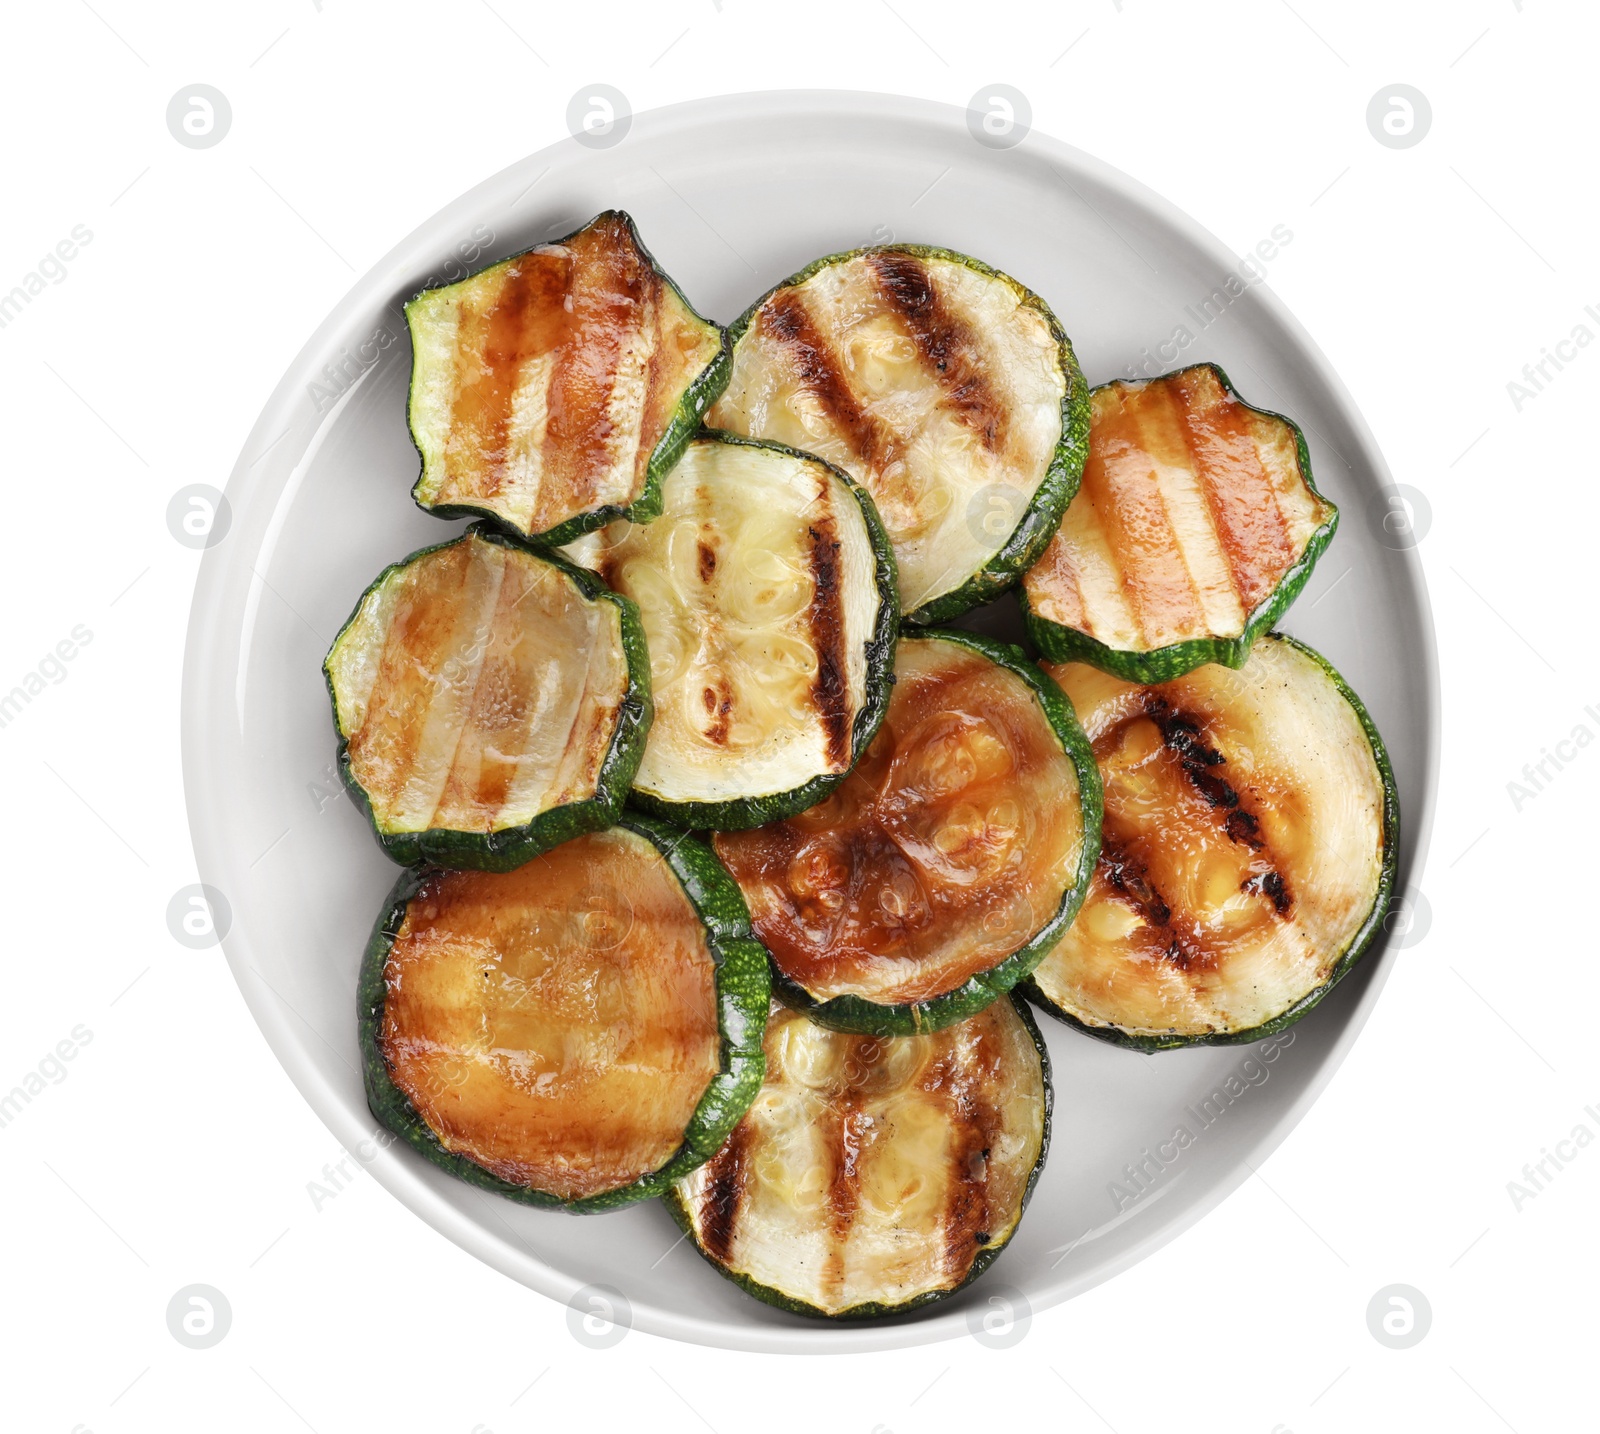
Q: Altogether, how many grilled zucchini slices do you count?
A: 9